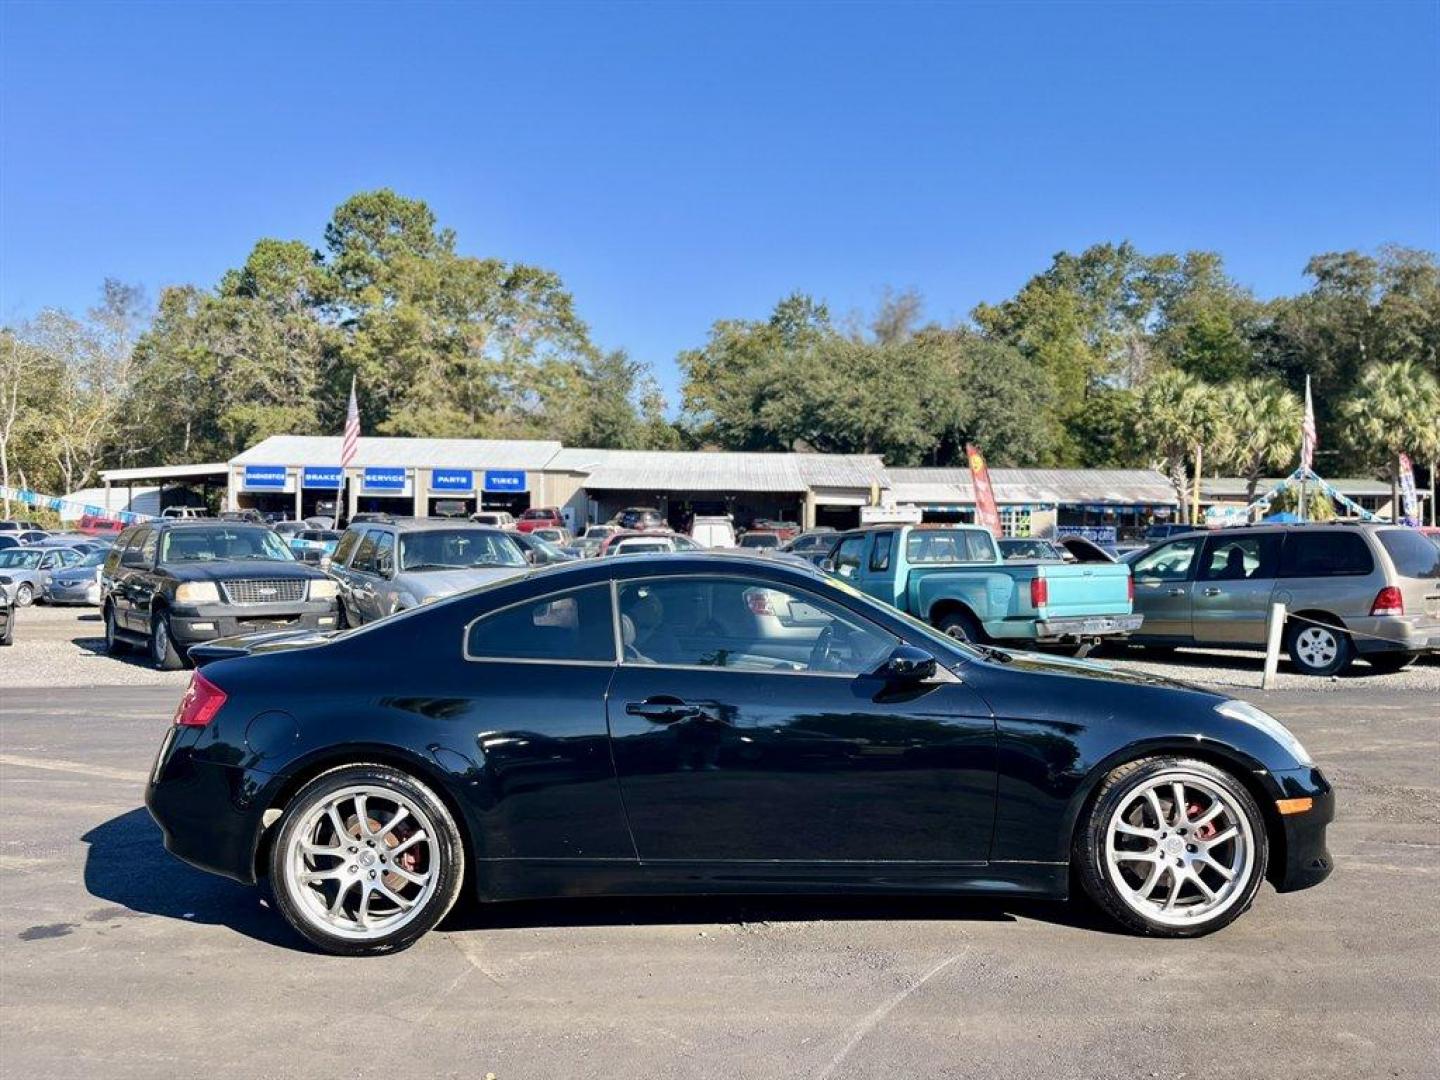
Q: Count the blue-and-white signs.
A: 5